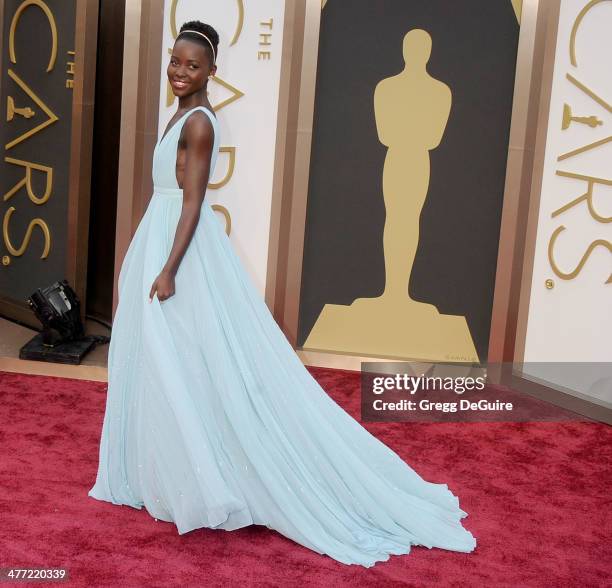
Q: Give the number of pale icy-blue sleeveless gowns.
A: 1